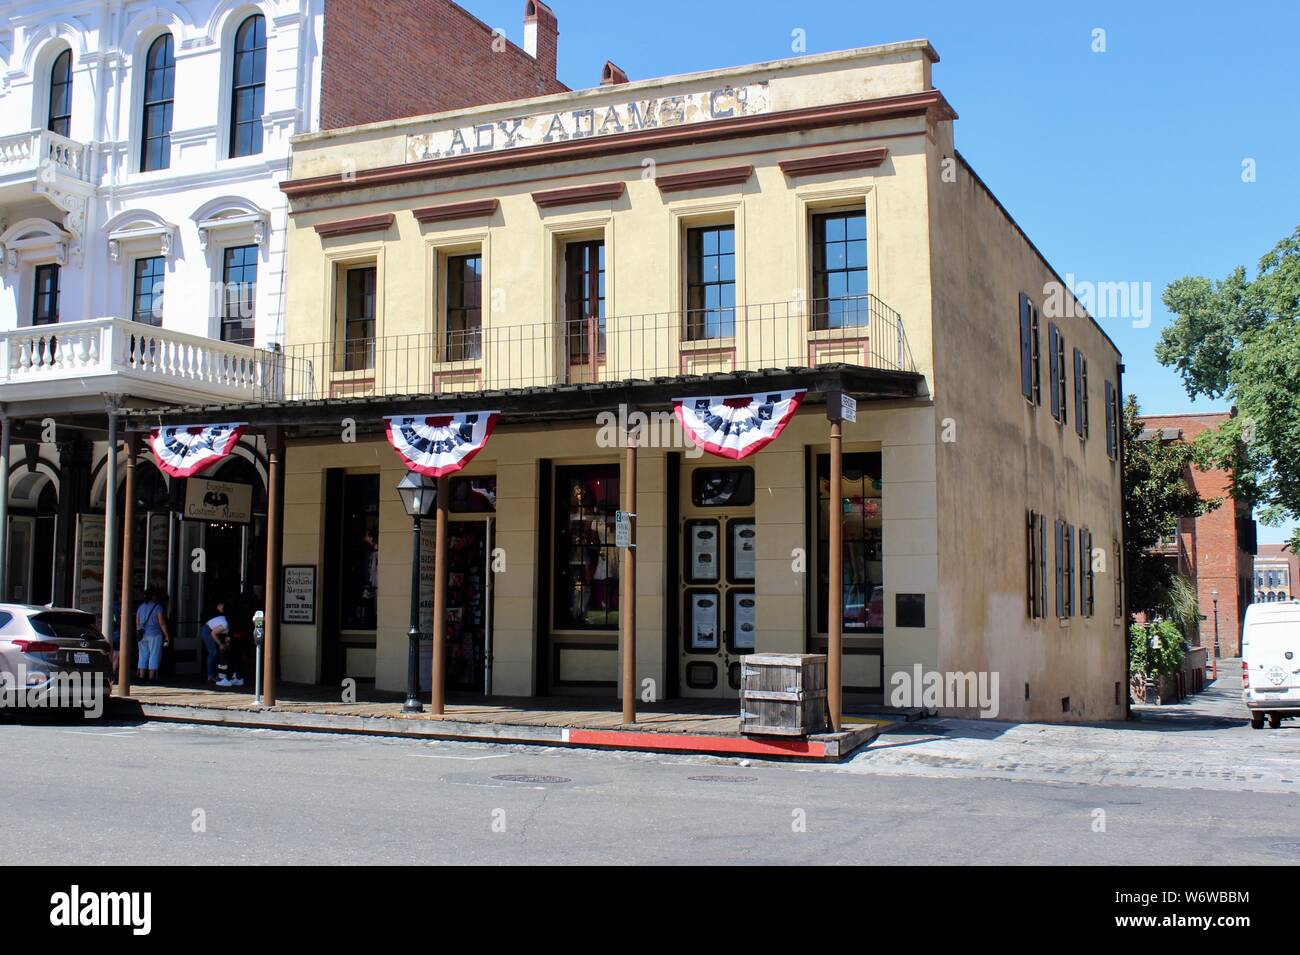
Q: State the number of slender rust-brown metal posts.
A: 5